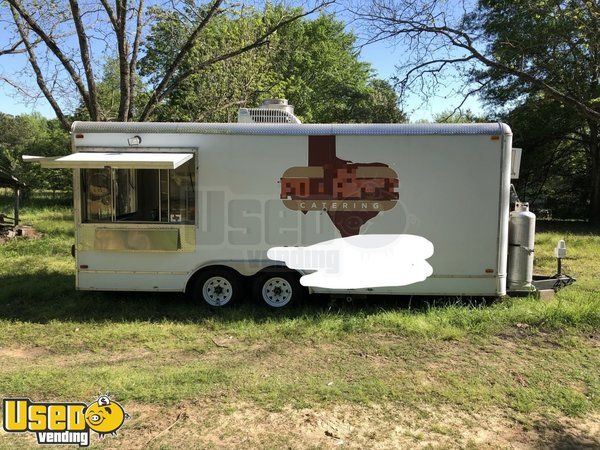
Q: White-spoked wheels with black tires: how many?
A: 2